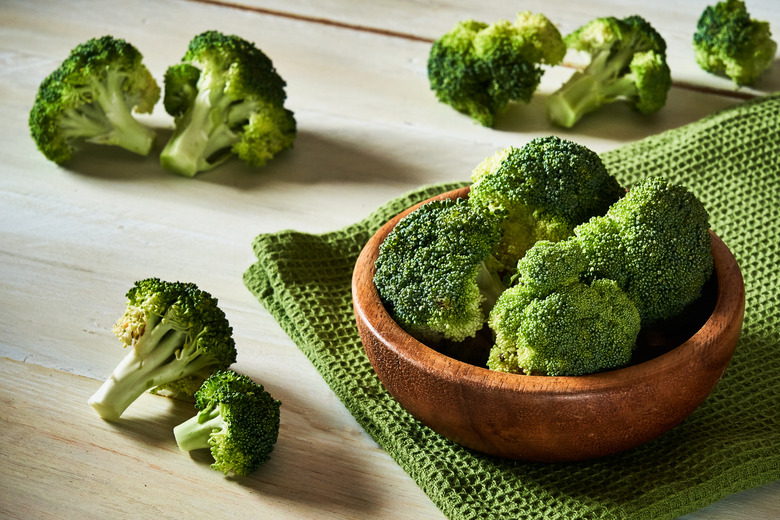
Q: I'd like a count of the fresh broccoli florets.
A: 11